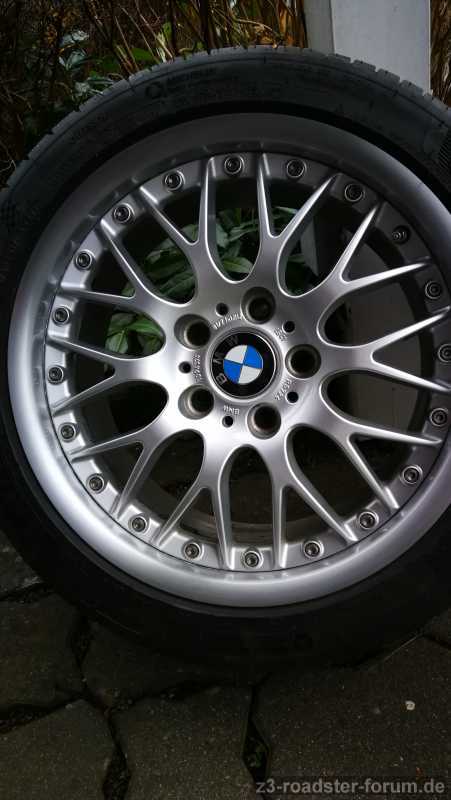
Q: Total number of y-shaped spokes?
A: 10